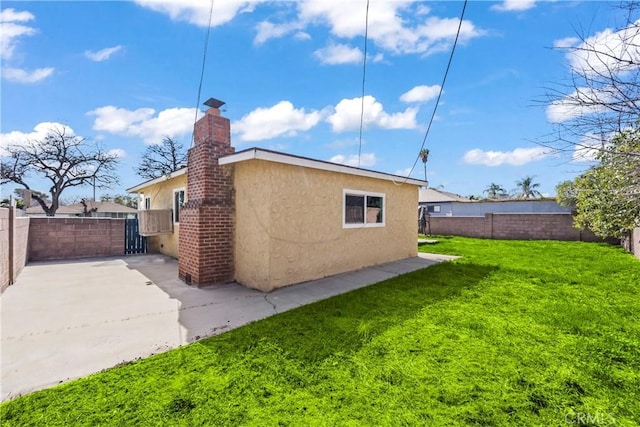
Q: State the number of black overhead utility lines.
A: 3